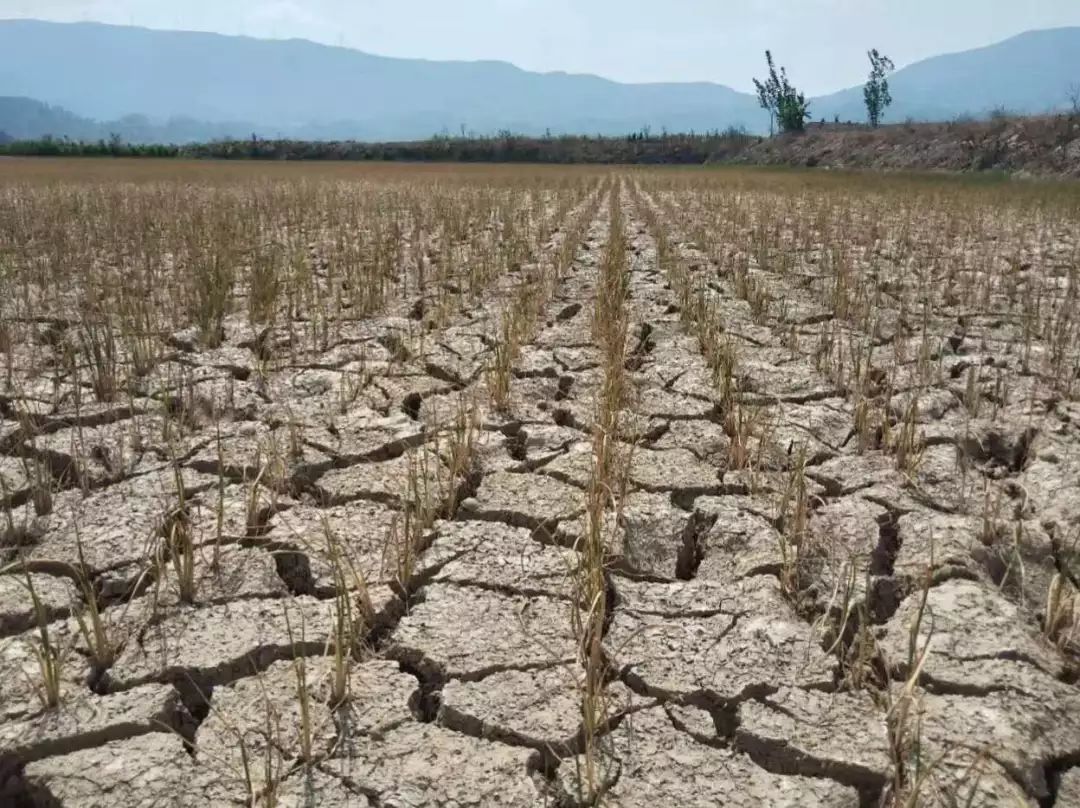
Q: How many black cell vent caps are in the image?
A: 0